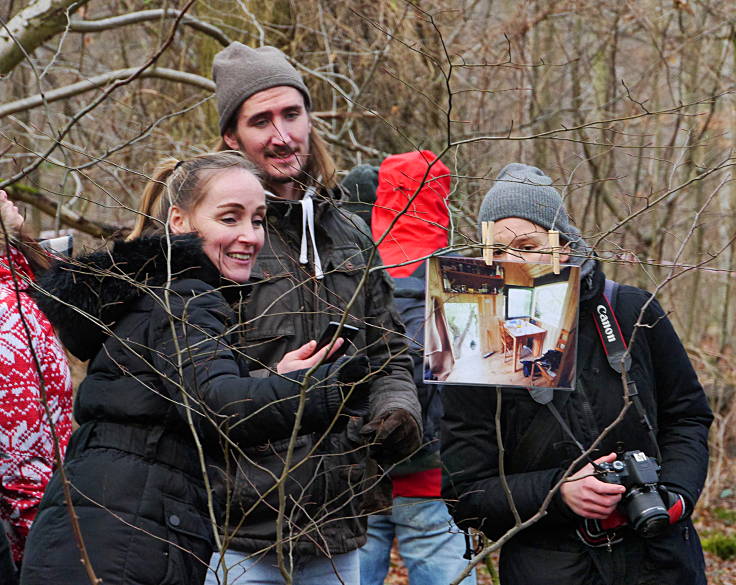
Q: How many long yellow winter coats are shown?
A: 0